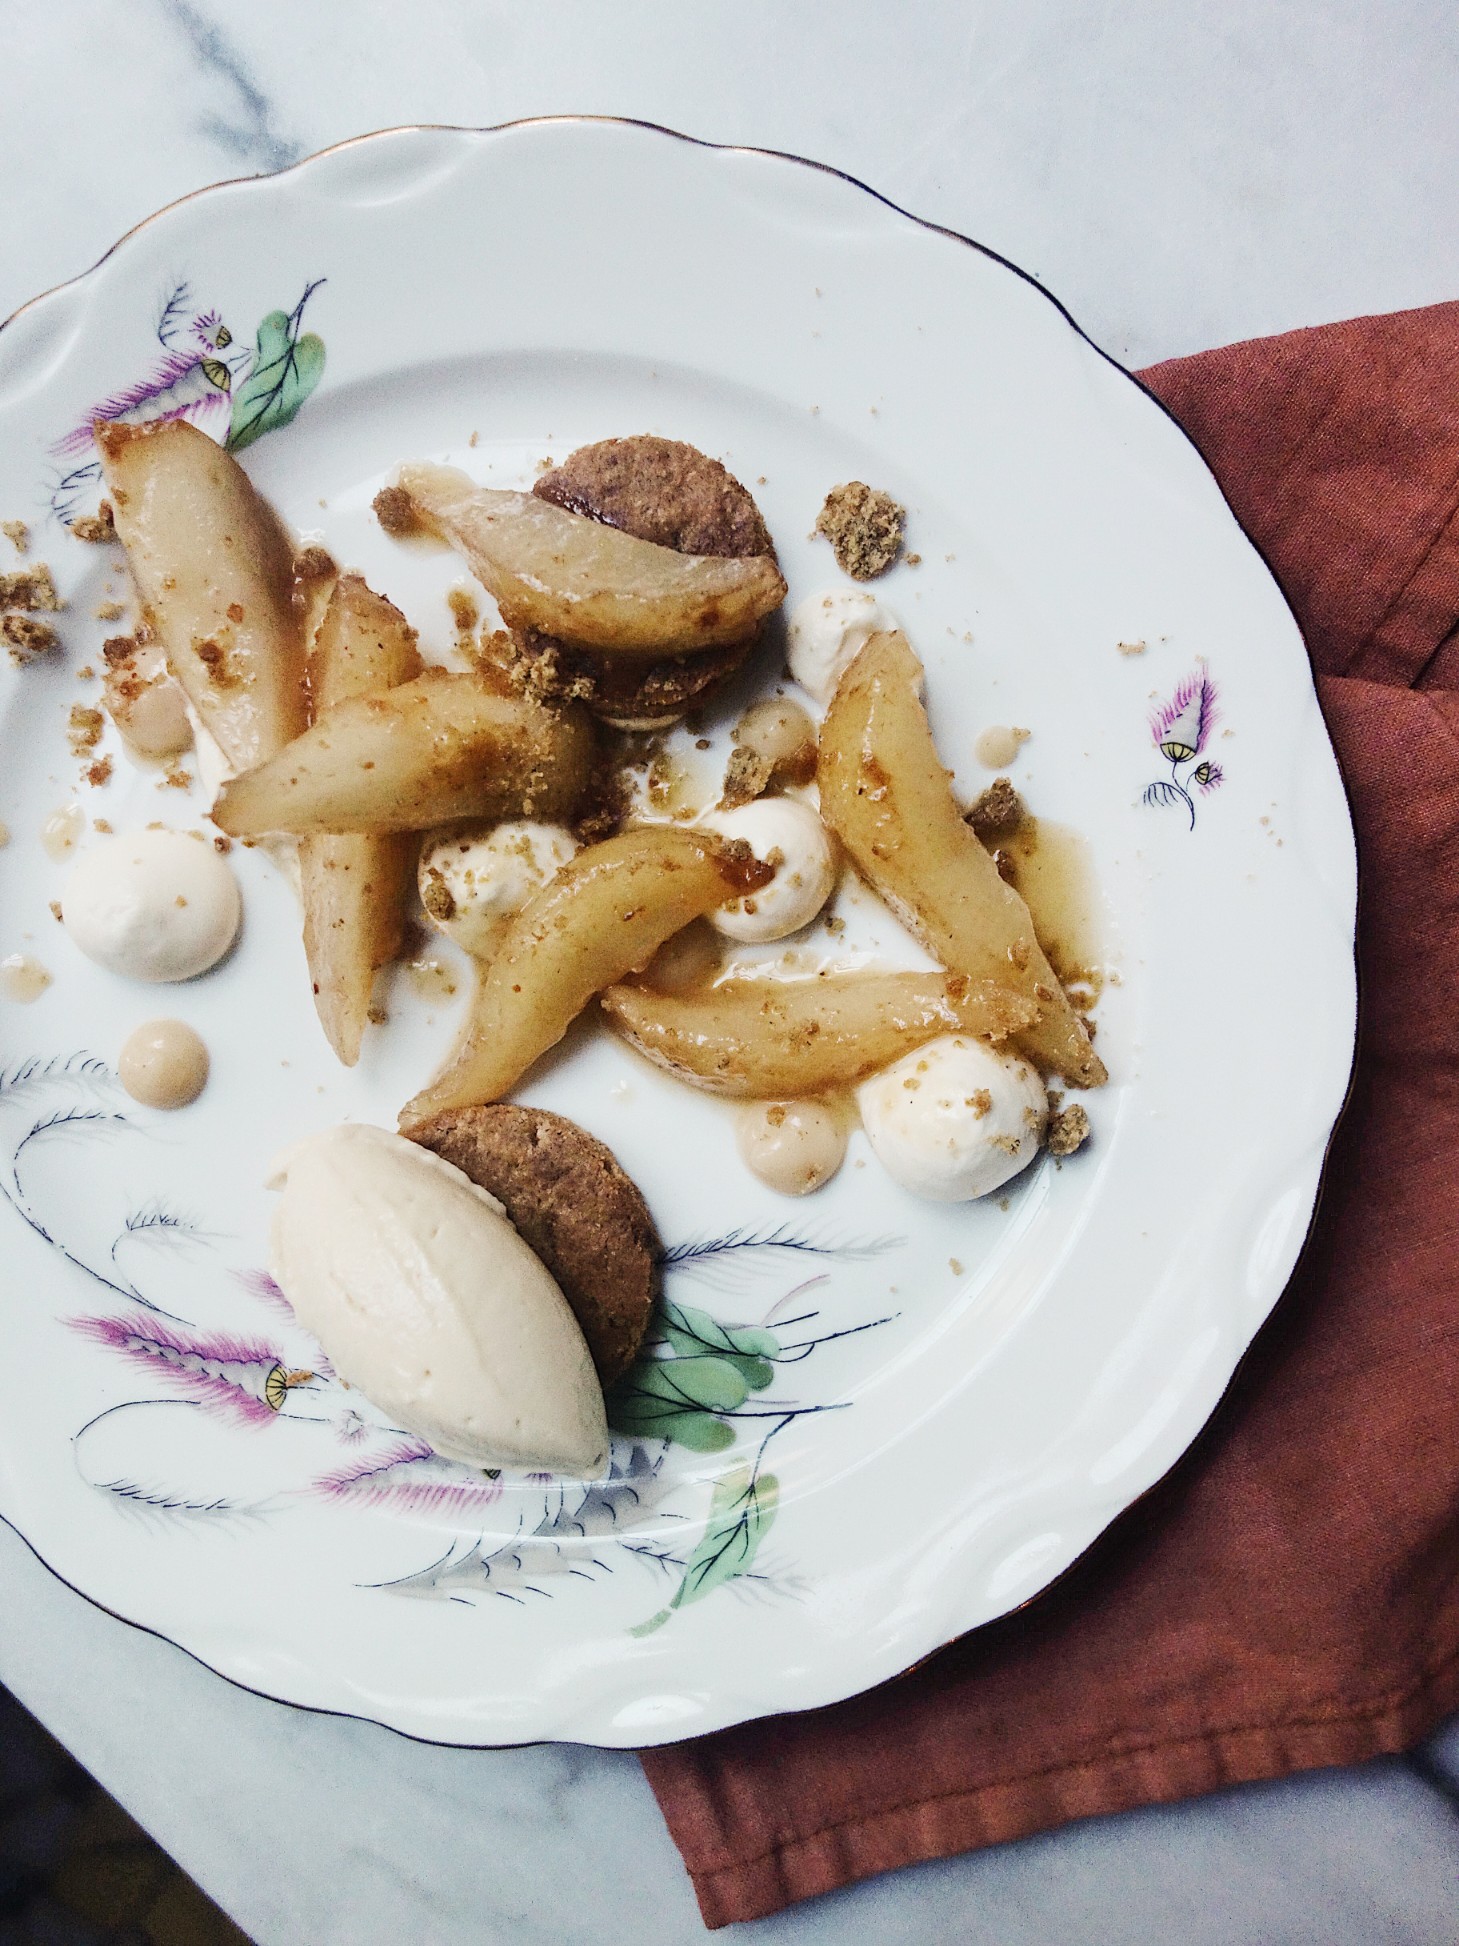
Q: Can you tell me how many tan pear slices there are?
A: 7